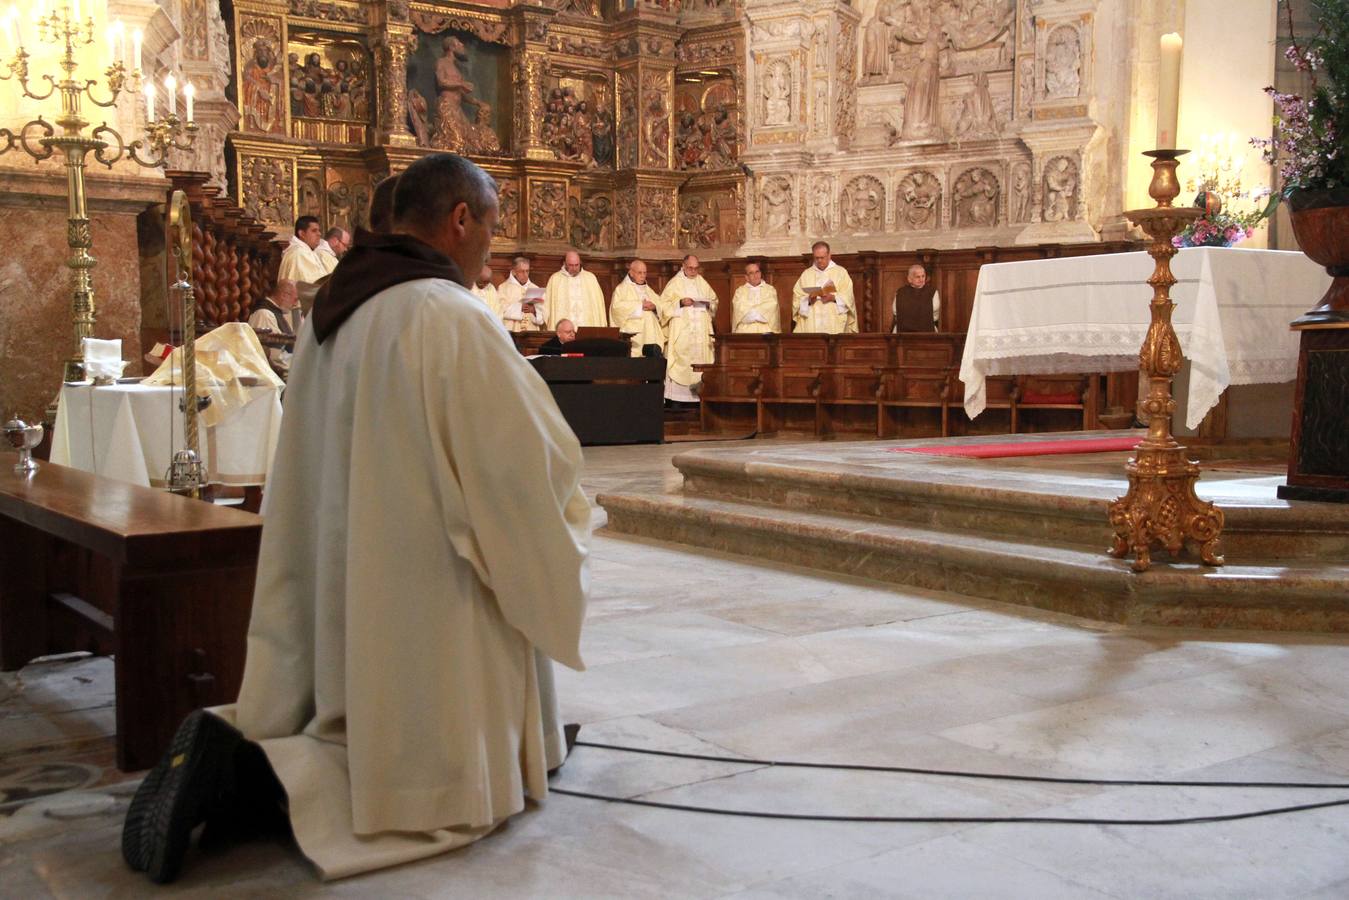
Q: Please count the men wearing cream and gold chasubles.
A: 9